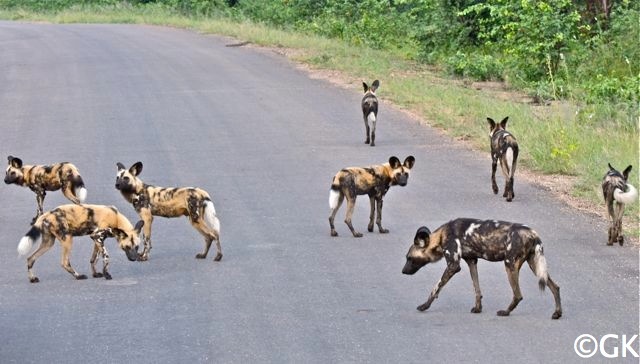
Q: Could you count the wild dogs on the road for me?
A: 8